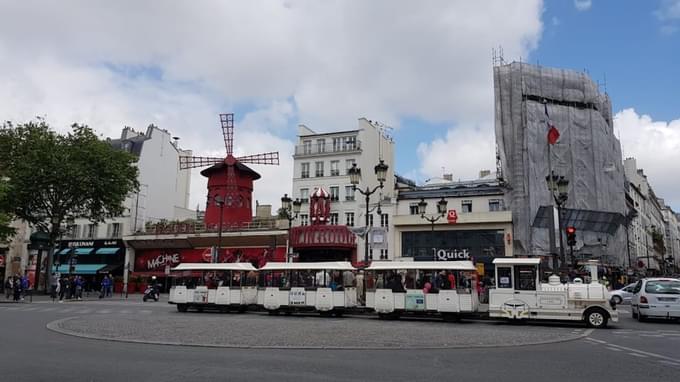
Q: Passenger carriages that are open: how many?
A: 3